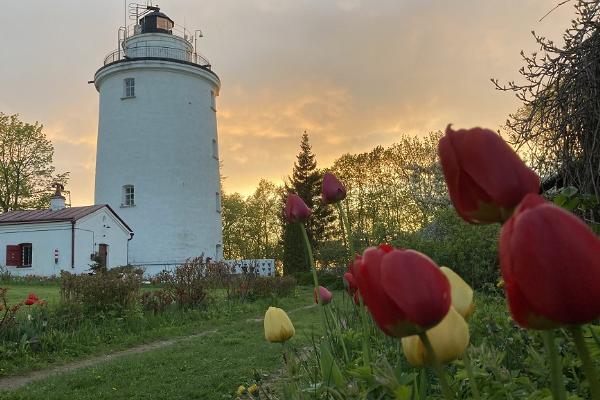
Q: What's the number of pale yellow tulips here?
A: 3